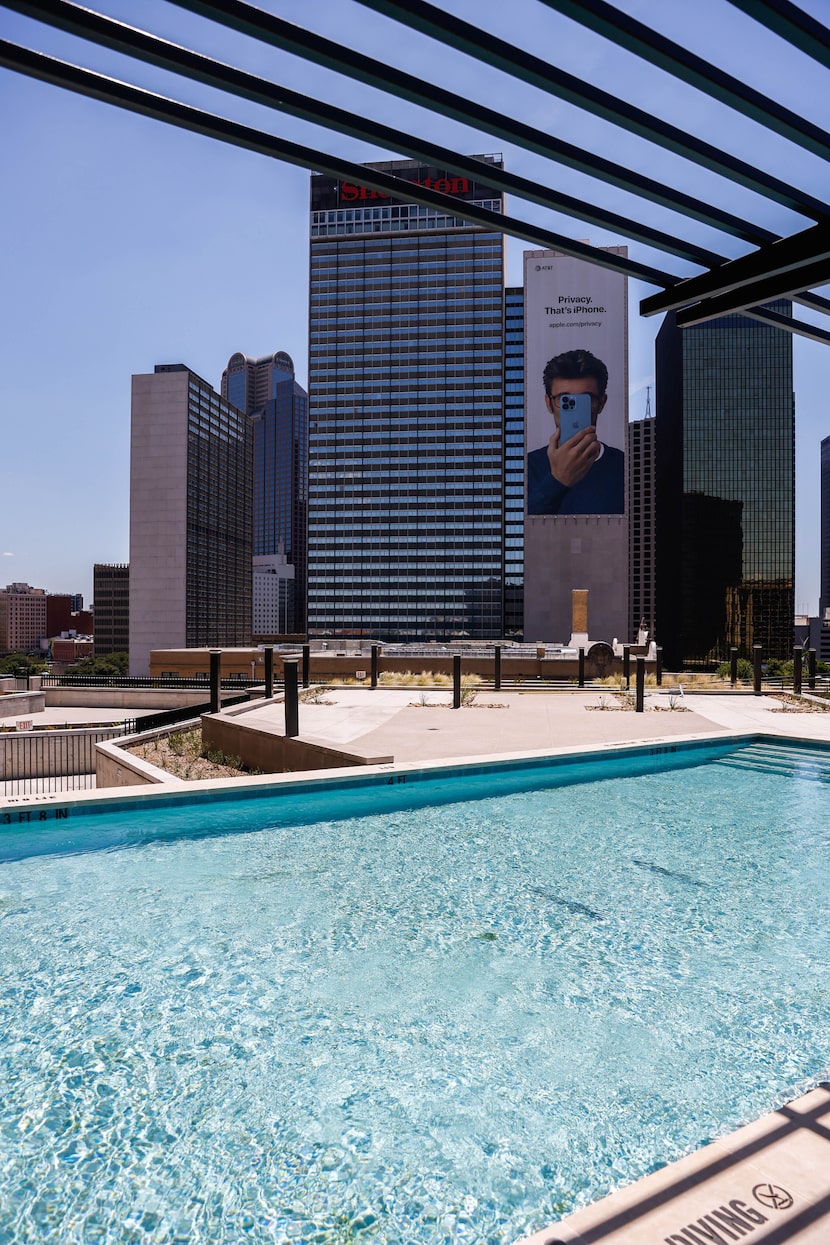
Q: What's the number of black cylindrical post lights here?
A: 15